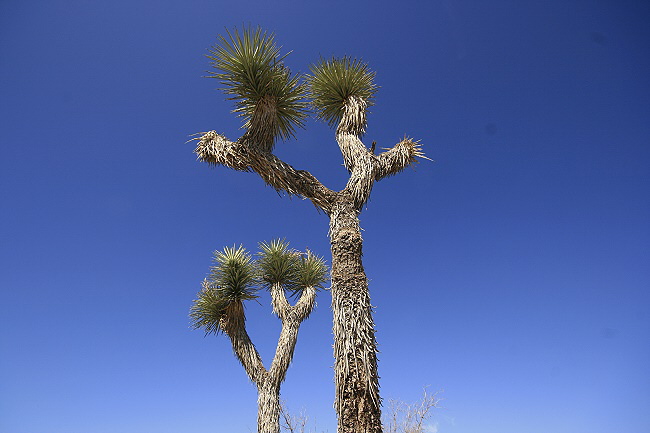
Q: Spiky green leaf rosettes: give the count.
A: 6